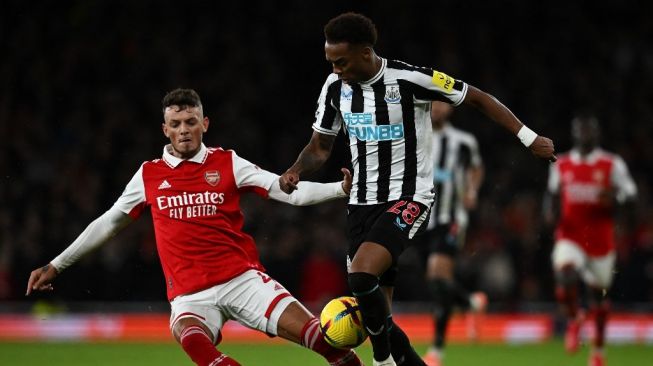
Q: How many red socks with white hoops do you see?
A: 2